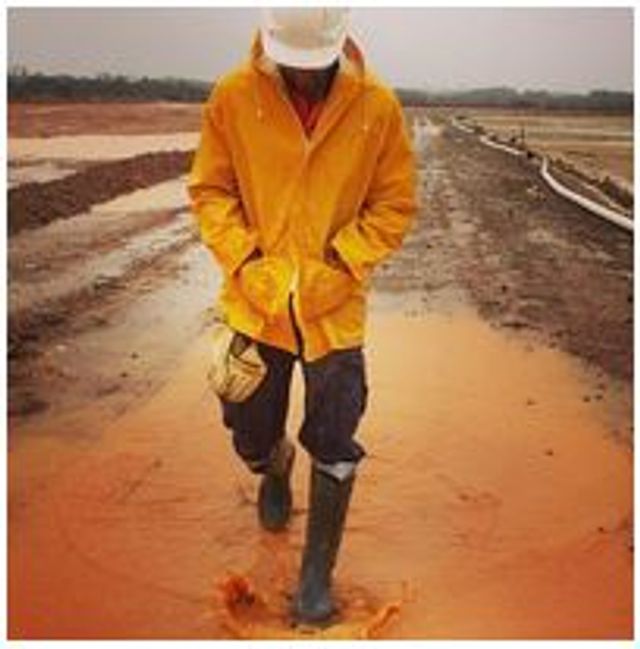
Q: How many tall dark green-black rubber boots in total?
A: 2